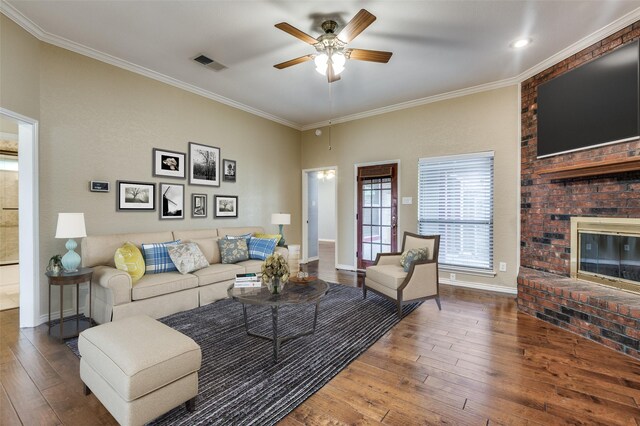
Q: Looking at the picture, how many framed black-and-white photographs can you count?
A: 7